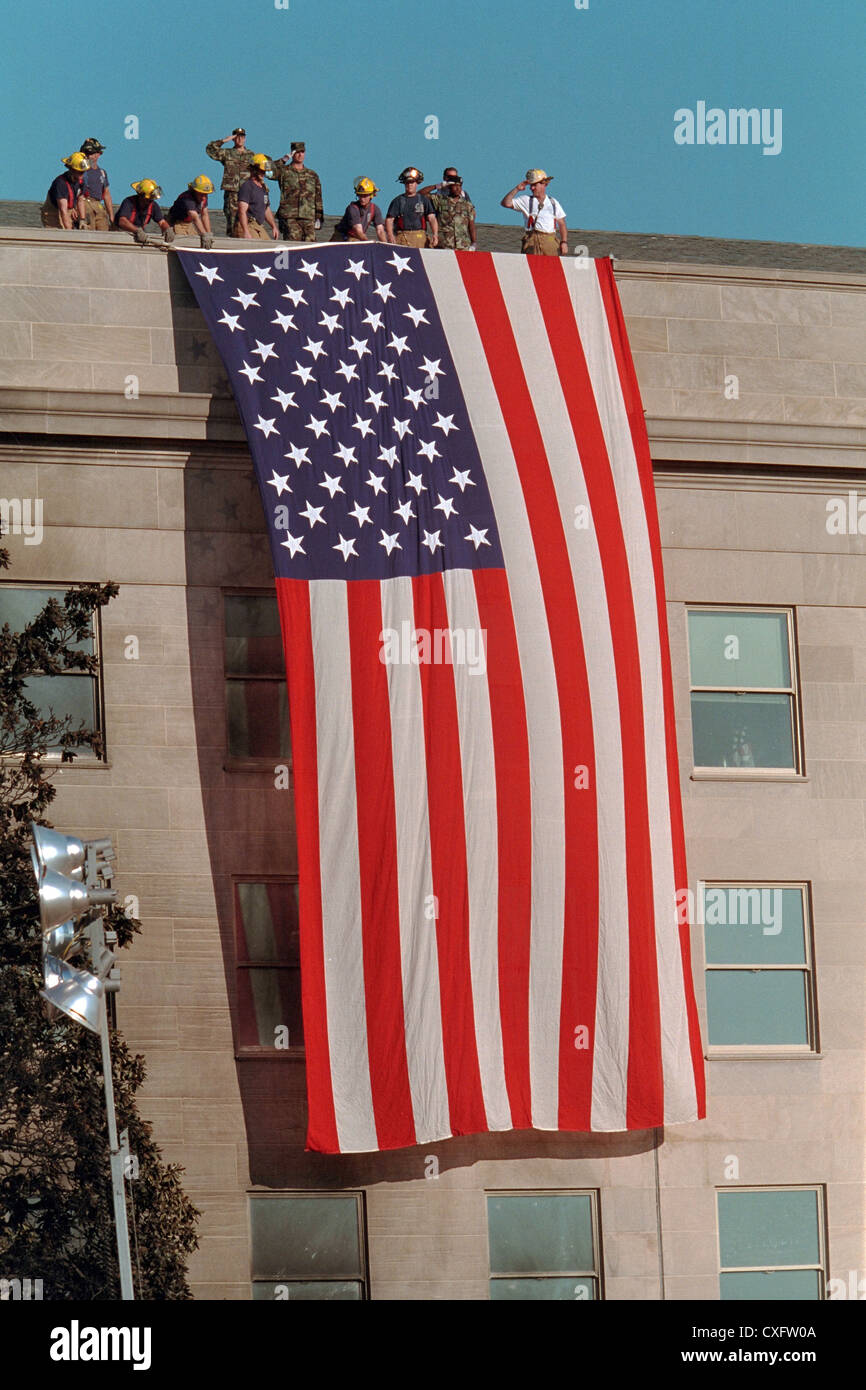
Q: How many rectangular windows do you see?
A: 8